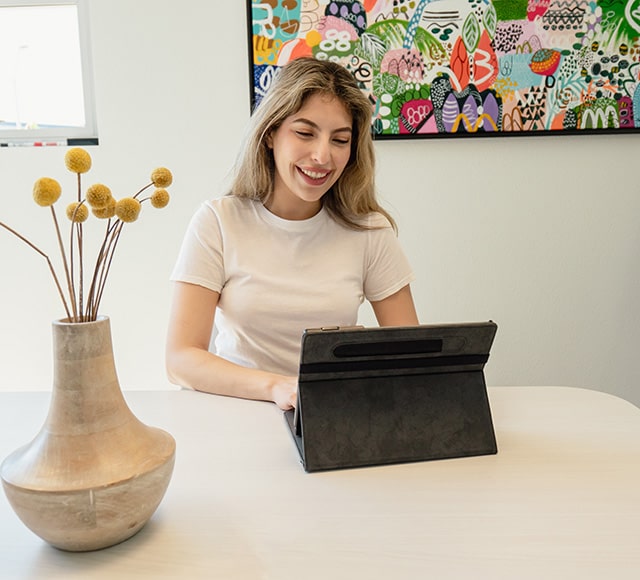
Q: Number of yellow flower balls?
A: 8